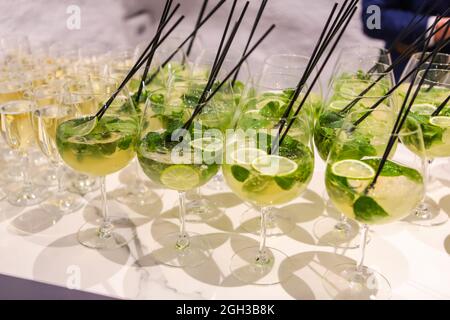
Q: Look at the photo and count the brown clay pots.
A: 0